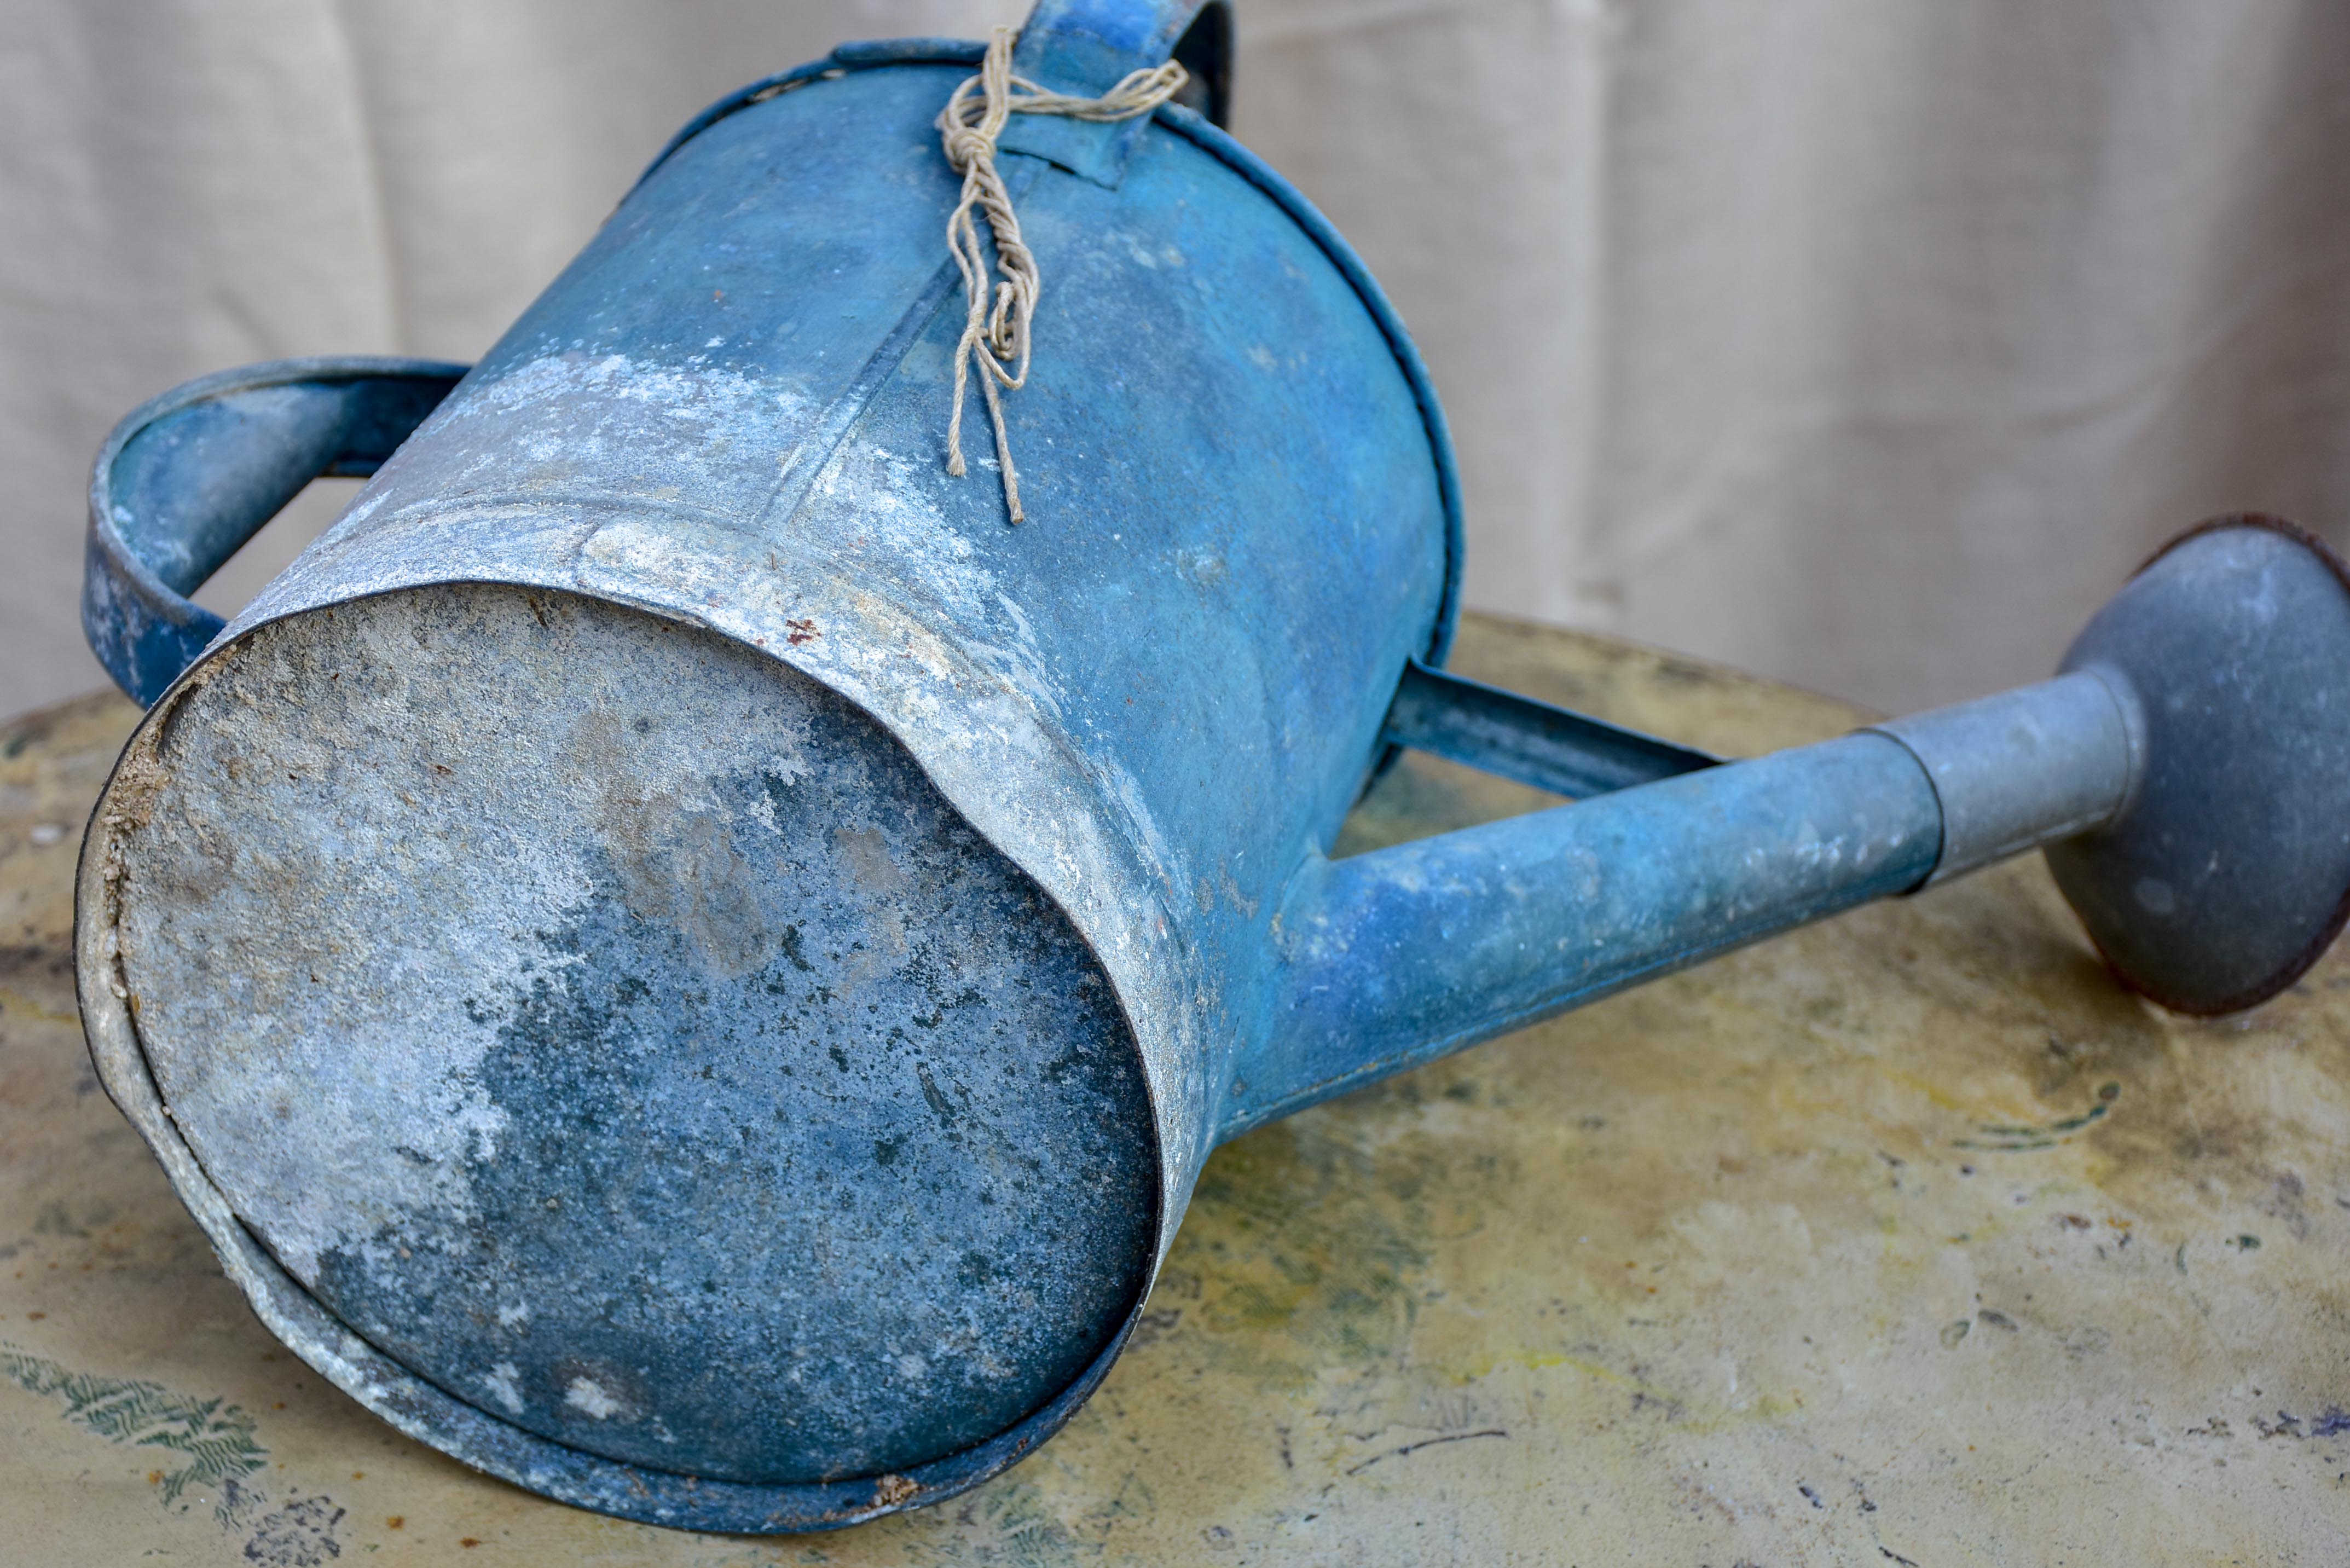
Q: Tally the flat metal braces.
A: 1